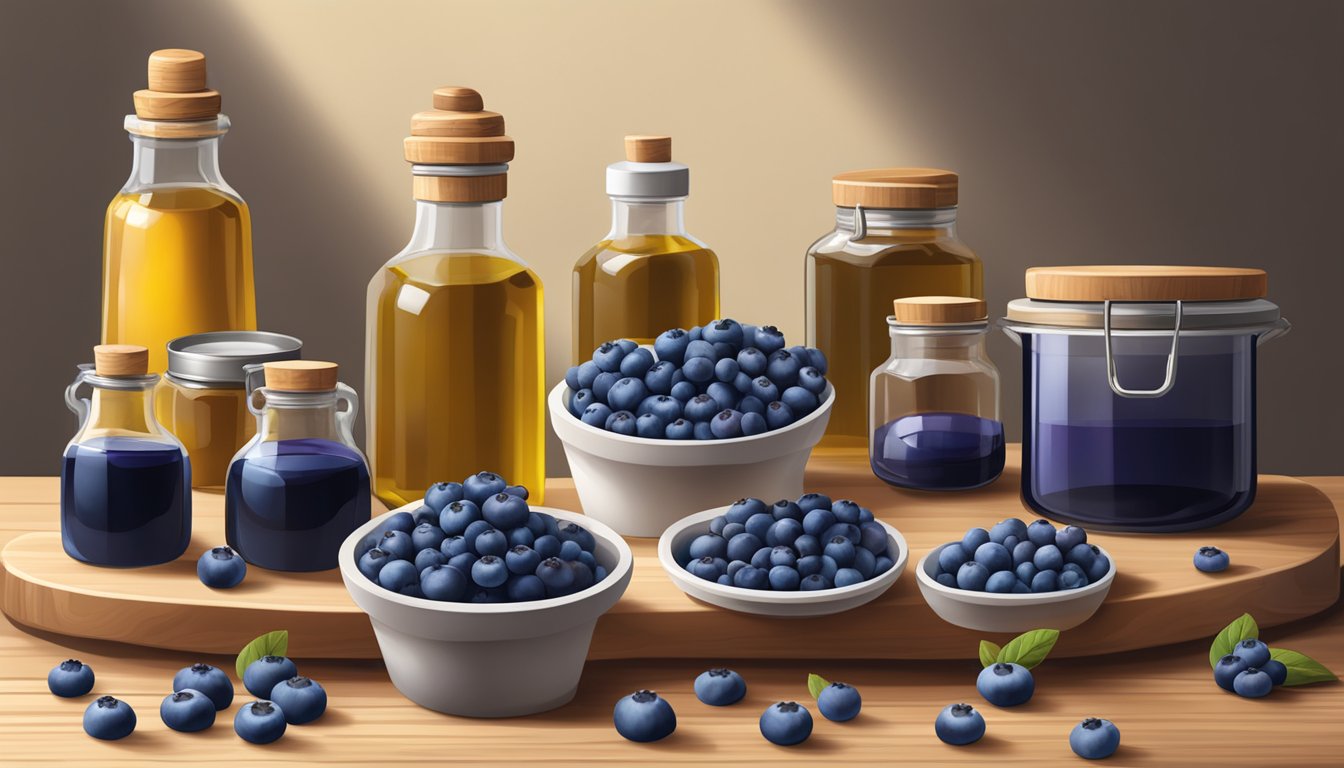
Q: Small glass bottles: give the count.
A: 3